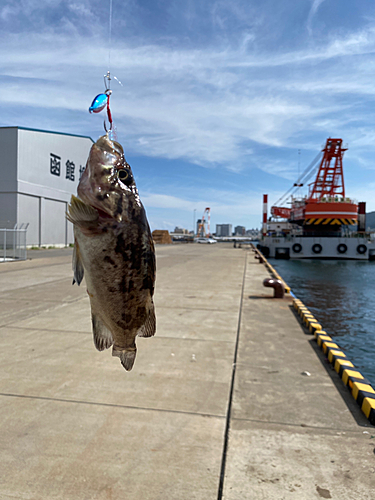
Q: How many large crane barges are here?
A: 1